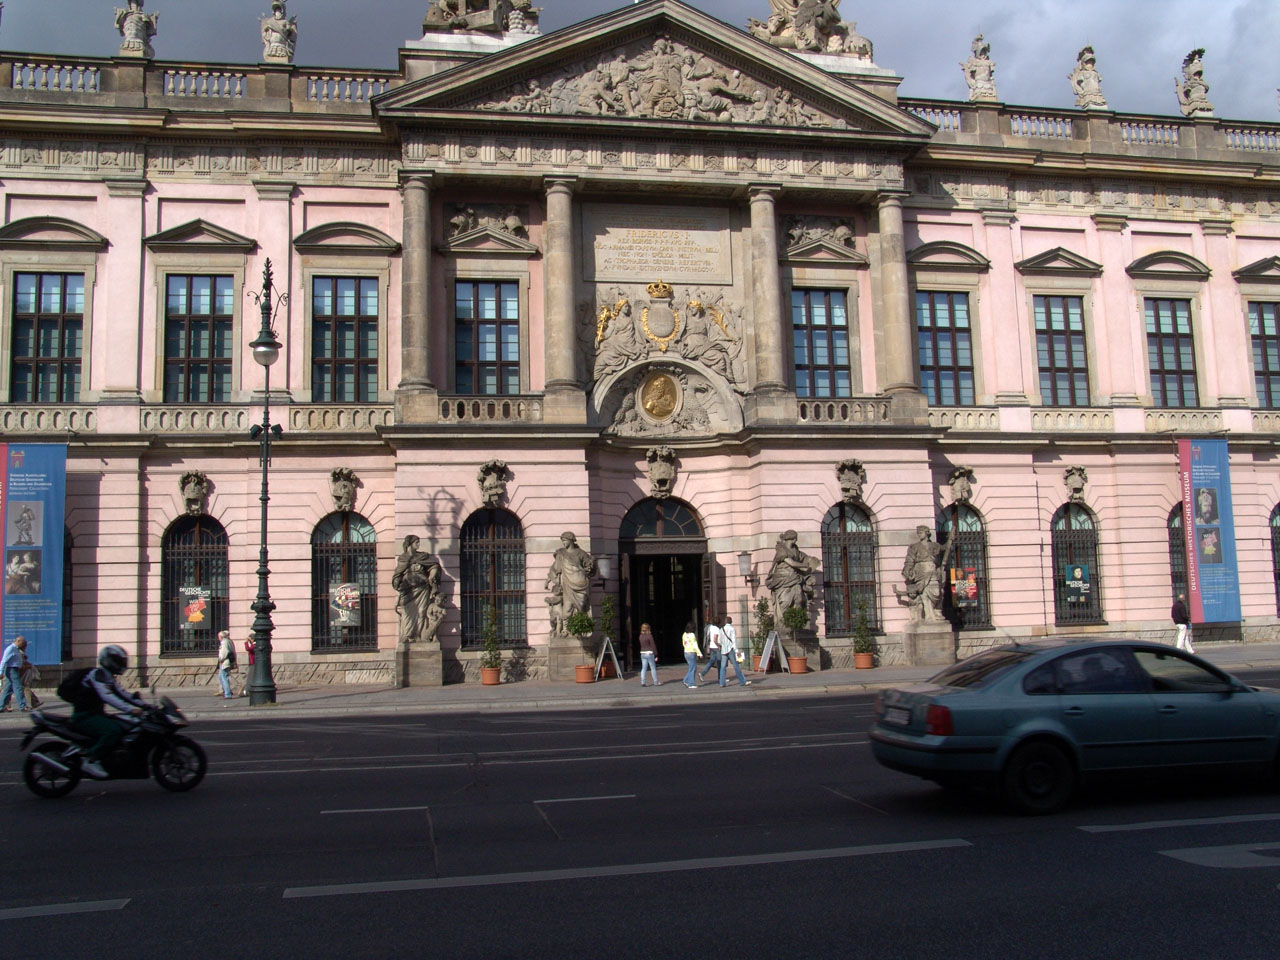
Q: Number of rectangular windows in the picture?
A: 9